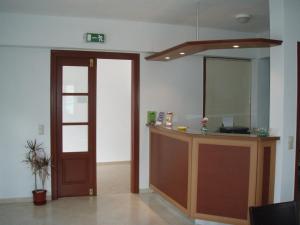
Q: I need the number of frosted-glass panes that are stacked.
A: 3